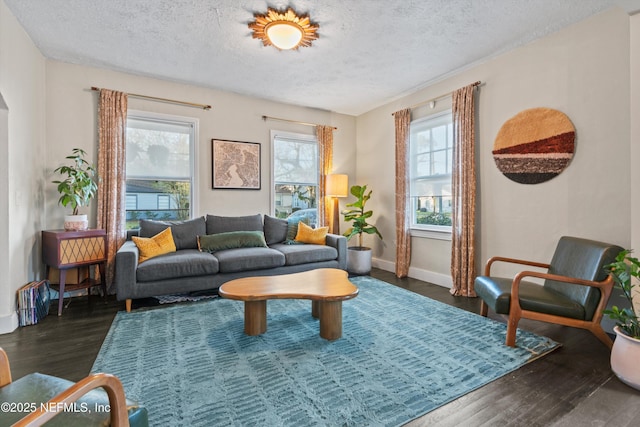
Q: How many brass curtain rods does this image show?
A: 3